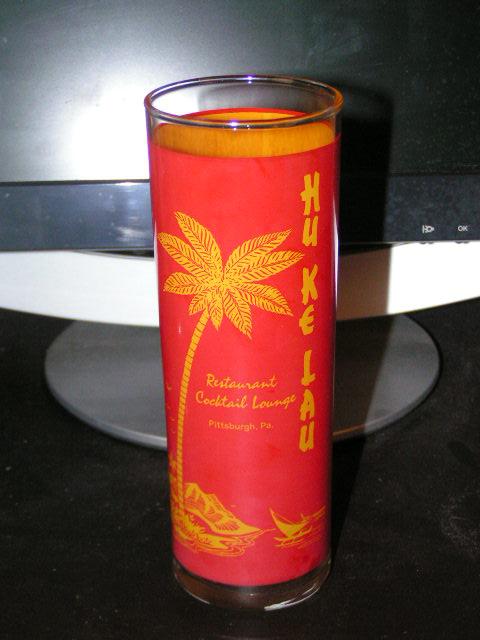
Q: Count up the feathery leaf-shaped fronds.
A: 9